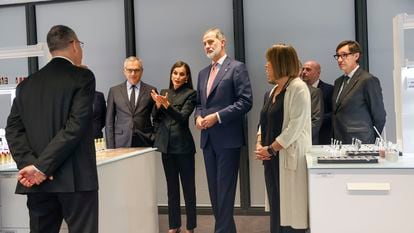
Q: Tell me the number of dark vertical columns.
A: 4